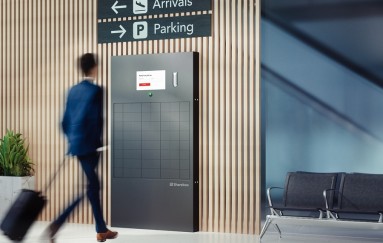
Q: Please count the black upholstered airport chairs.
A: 2